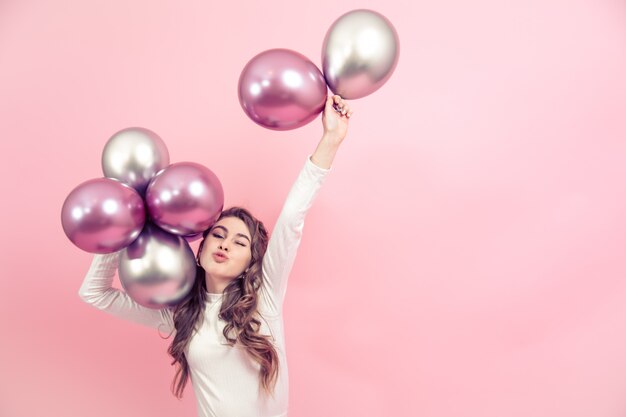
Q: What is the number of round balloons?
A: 6